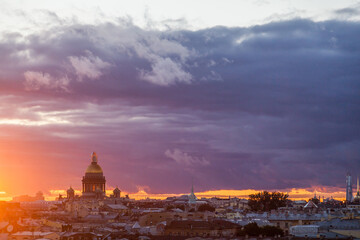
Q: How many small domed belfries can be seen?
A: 2